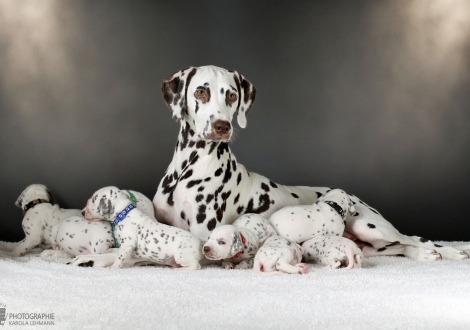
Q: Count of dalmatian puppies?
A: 8